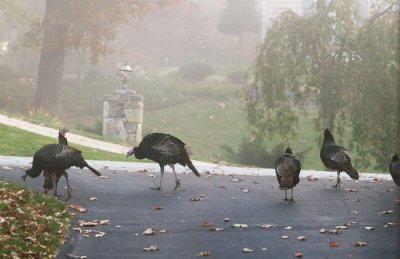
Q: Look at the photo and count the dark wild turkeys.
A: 6